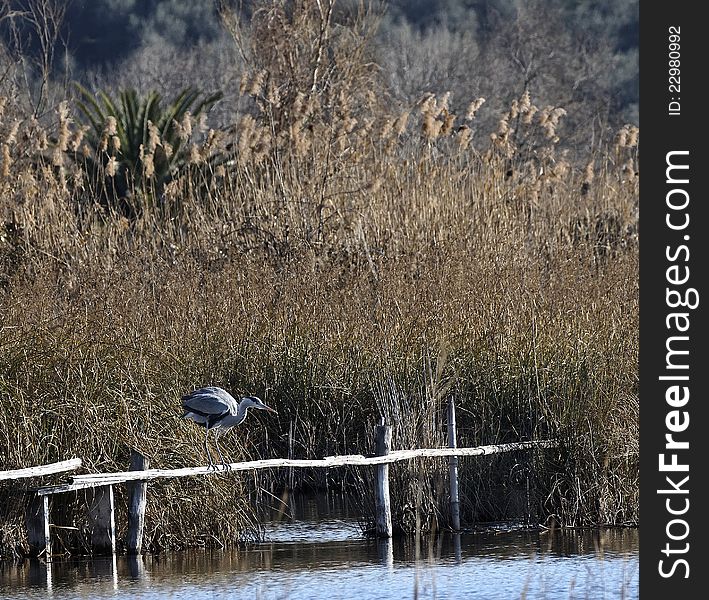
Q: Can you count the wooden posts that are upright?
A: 5